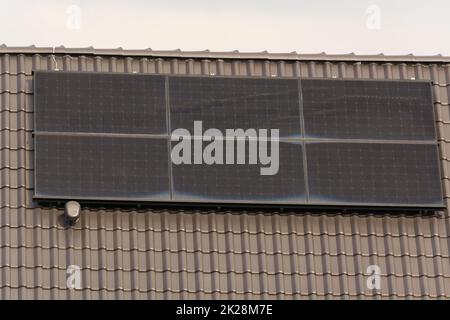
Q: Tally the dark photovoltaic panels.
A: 6